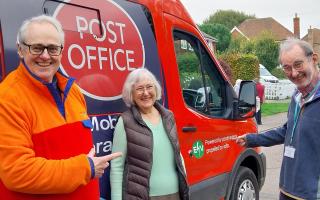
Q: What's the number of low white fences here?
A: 1